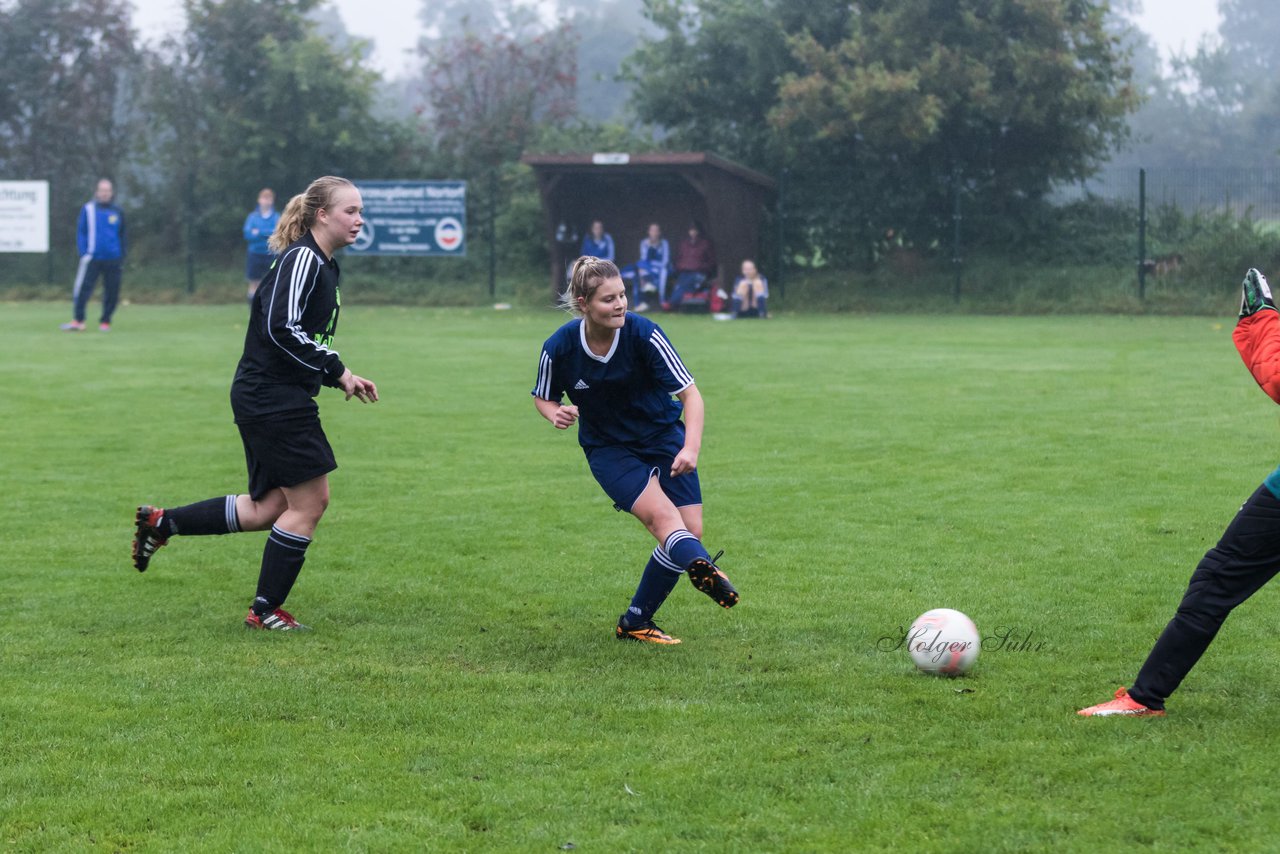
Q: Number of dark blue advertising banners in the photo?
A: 1